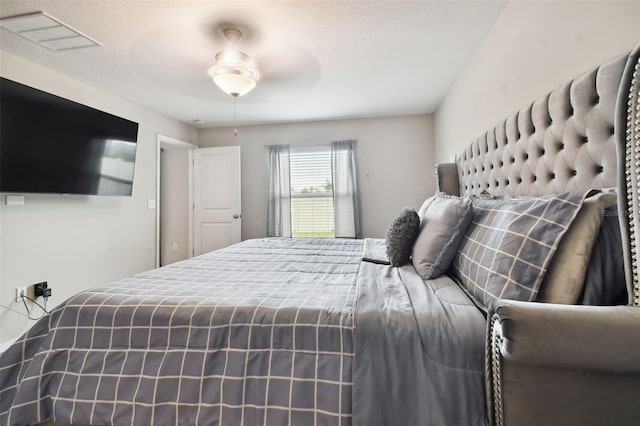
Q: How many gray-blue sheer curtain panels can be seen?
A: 2